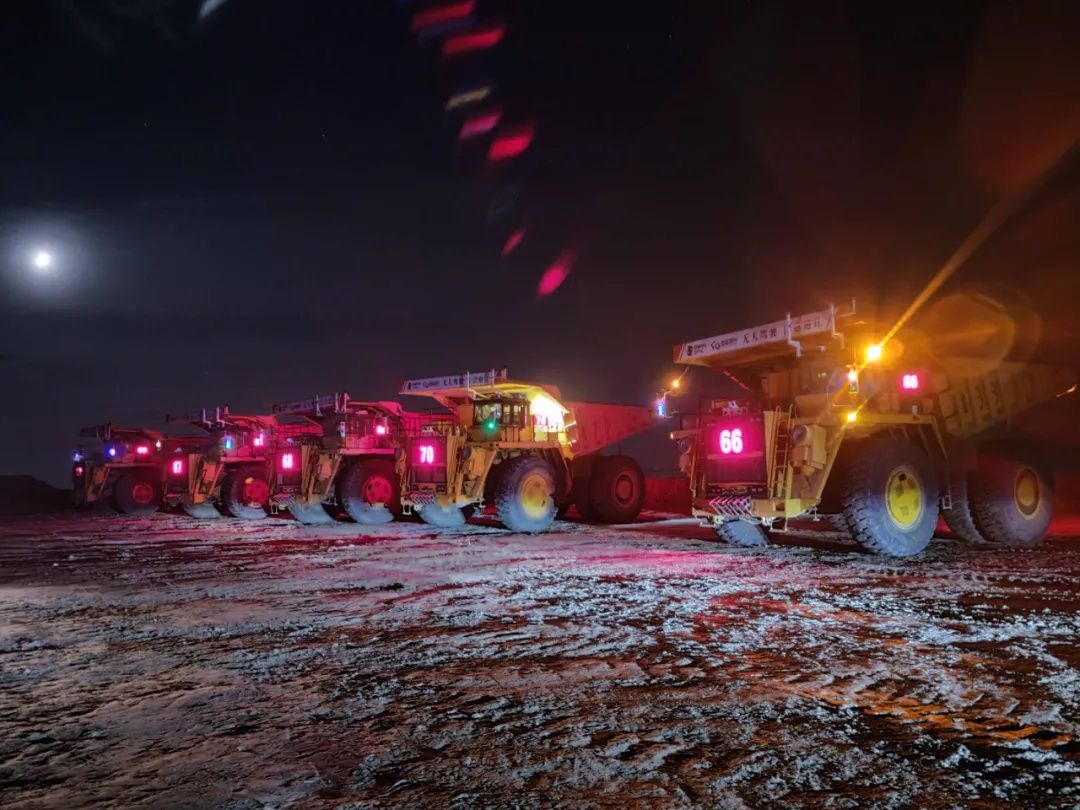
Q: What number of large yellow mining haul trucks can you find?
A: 5